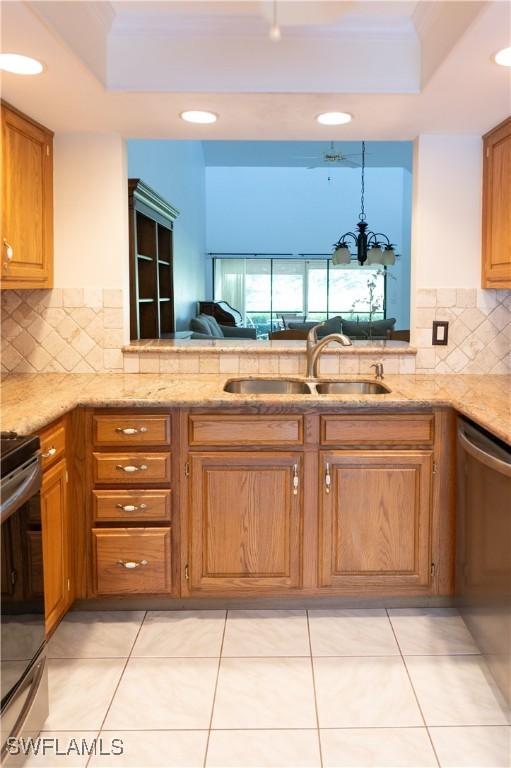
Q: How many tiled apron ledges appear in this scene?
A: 1